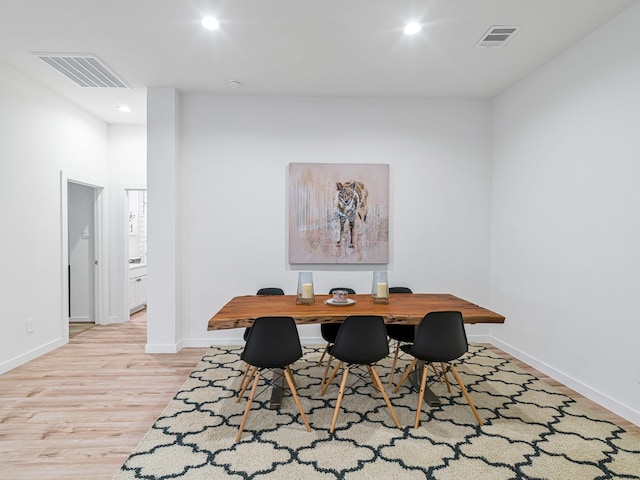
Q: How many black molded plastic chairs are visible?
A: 6